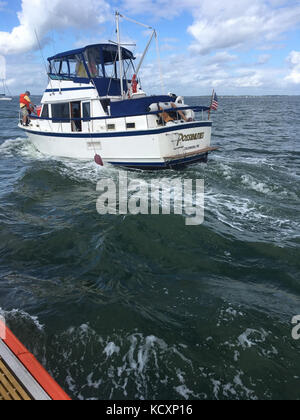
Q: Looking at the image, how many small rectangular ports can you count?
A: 2